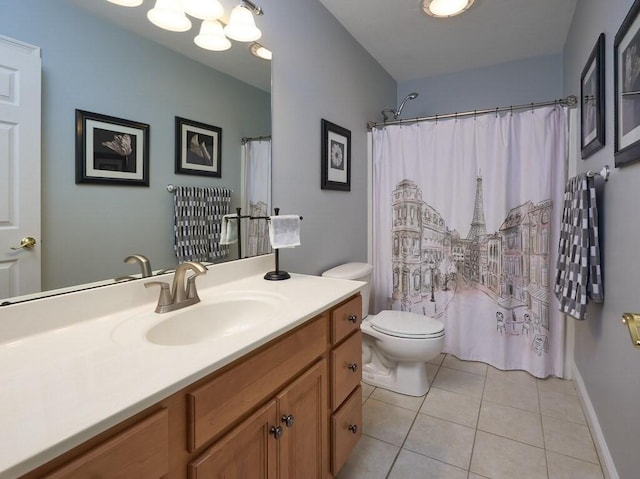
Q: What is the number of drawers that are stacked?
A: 3